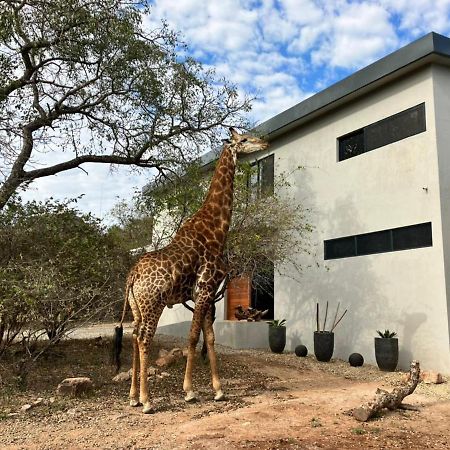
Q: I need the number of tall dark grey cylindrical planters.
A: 3